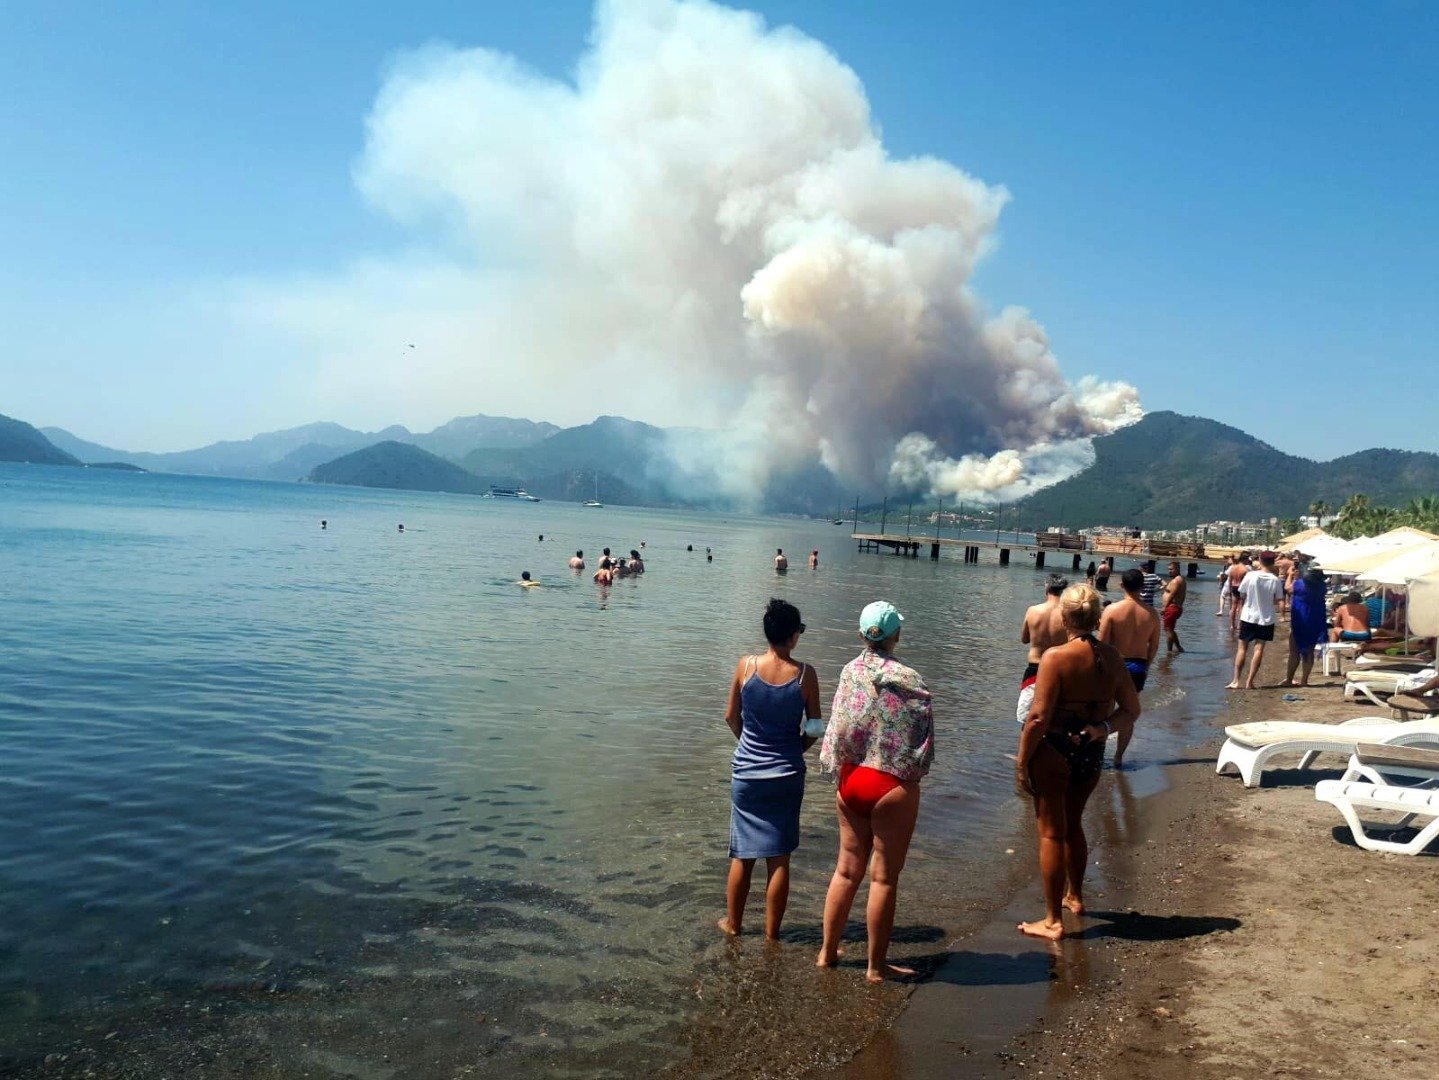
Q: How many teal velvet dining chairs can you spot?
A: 0